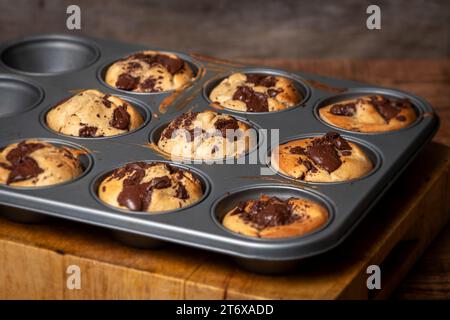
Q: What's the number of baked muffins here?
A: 9